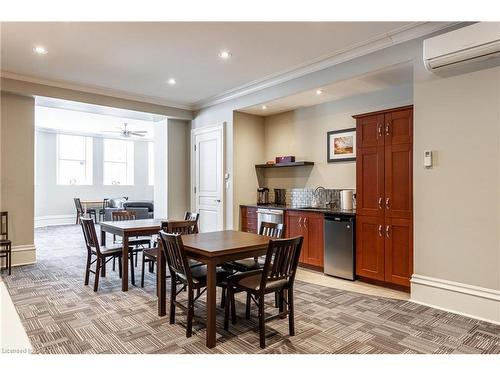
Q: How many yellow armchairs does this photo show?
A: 0